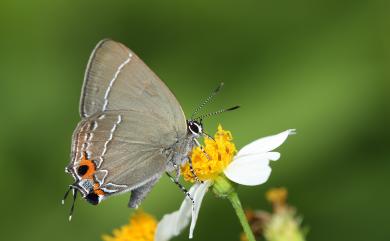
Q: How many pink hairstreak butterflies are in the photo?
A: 0